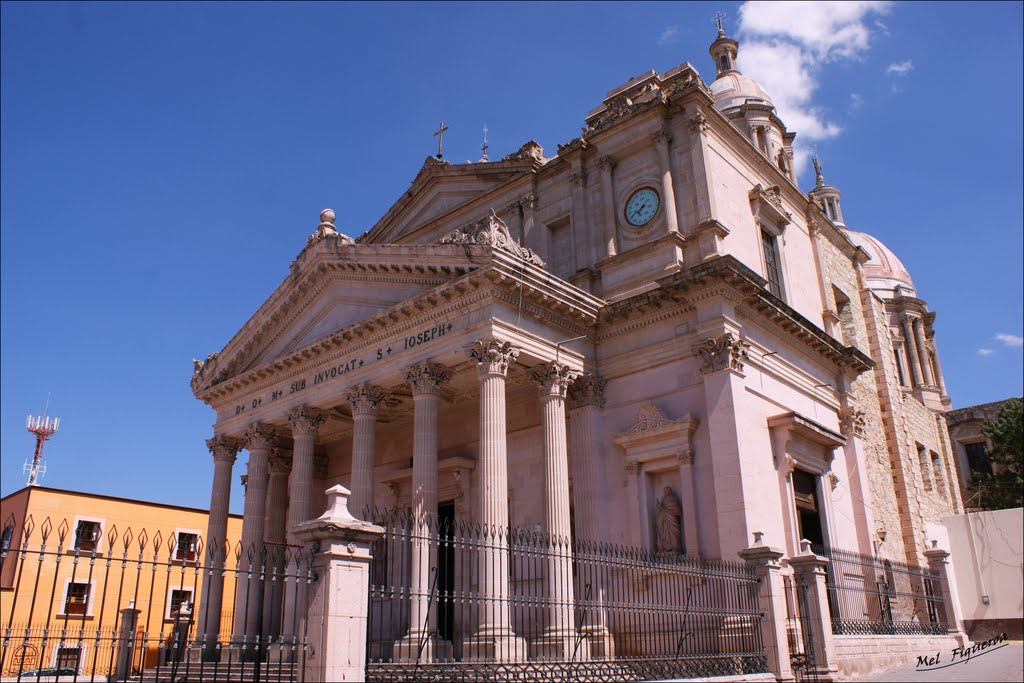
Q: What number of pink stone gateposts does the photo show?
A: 4